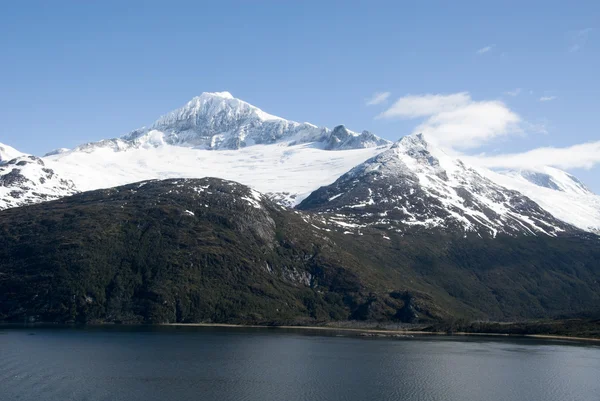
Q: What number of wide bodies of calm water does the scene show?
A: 1